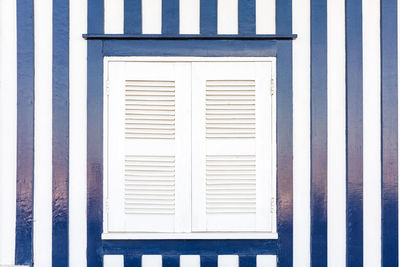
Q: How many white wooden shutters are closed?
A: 2